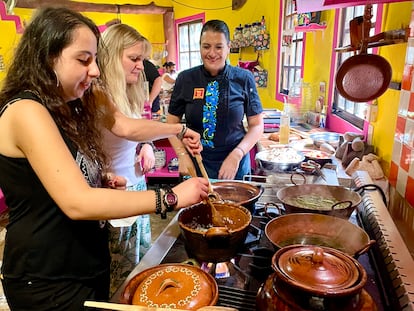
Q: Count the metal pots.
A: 2